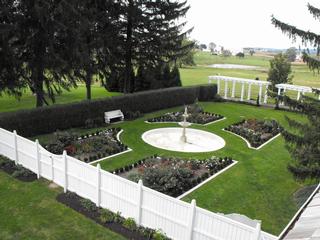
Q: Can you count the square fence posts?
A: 7